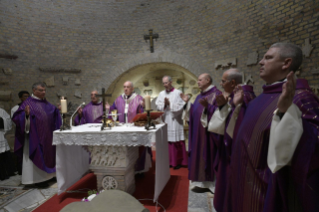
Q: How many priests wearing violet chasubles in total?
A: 6